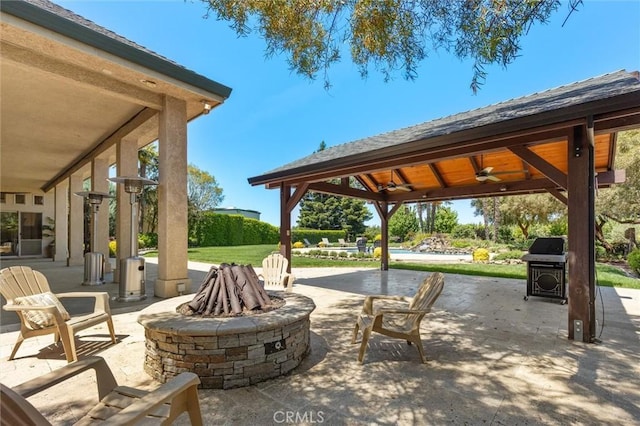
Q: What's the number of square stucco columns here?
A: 5